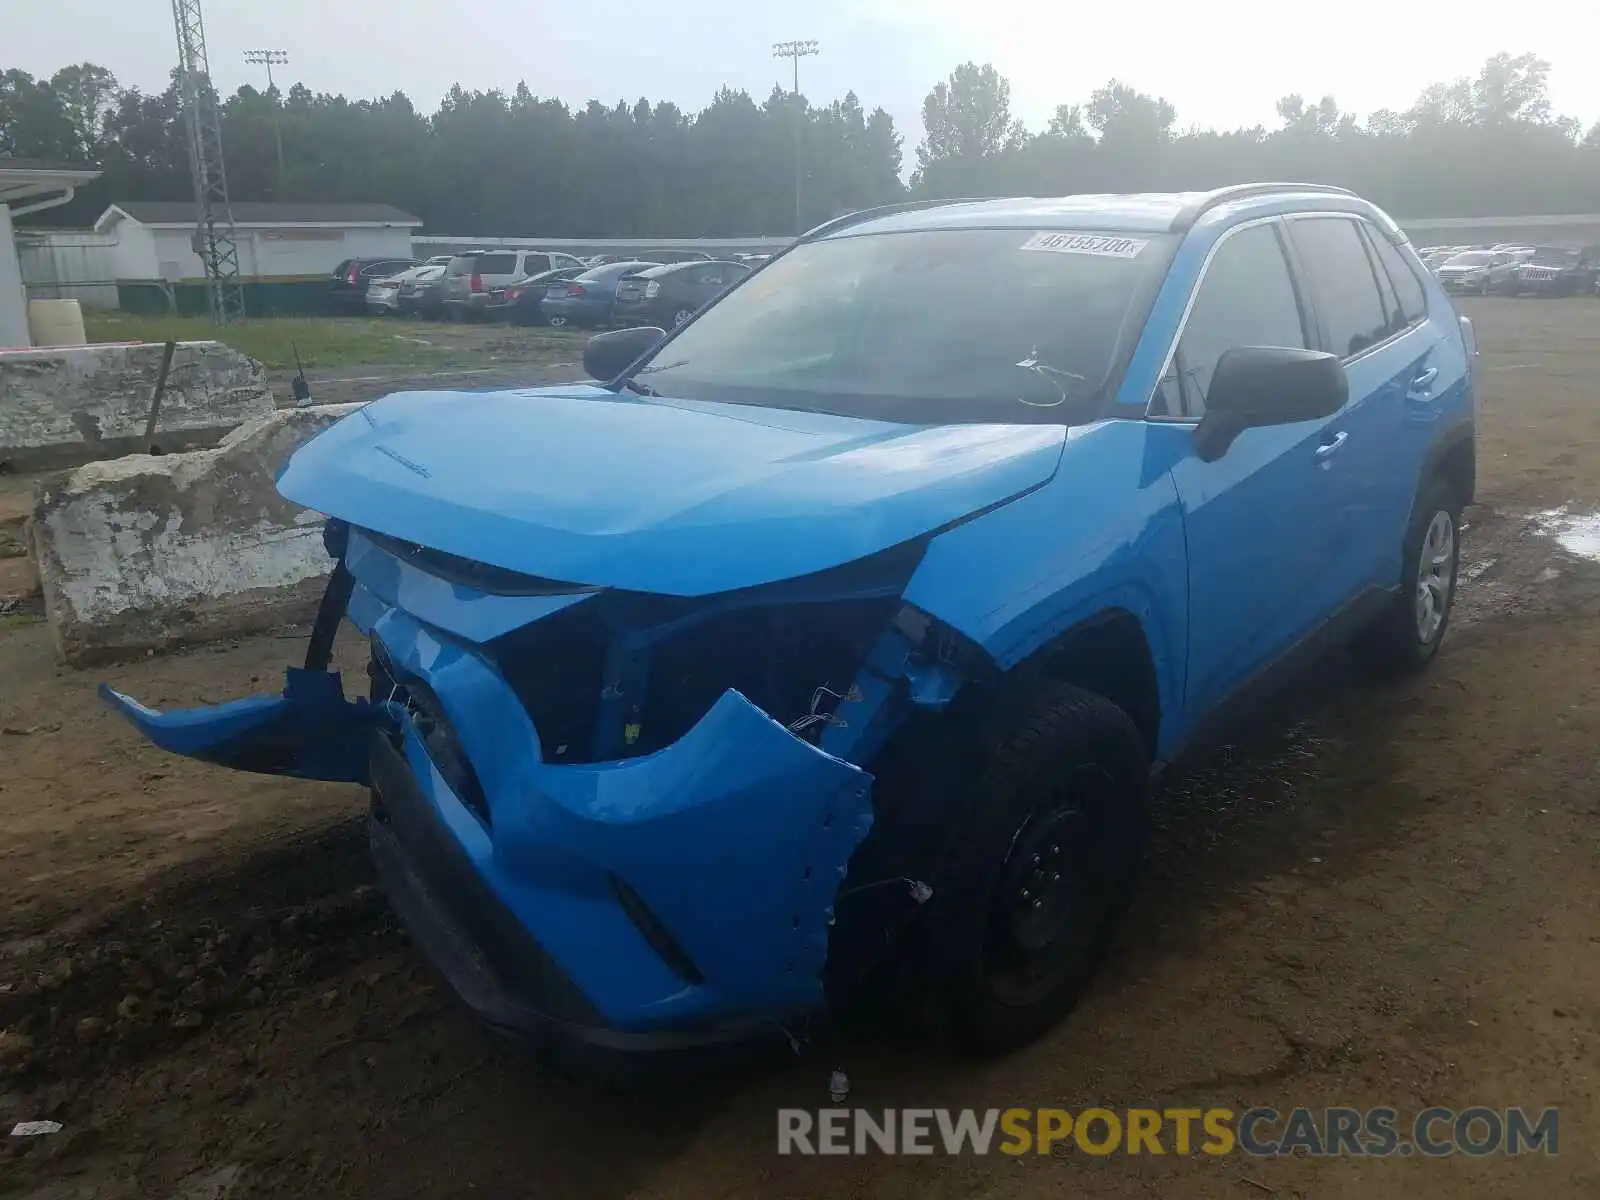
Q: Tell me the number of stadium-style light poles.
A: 2